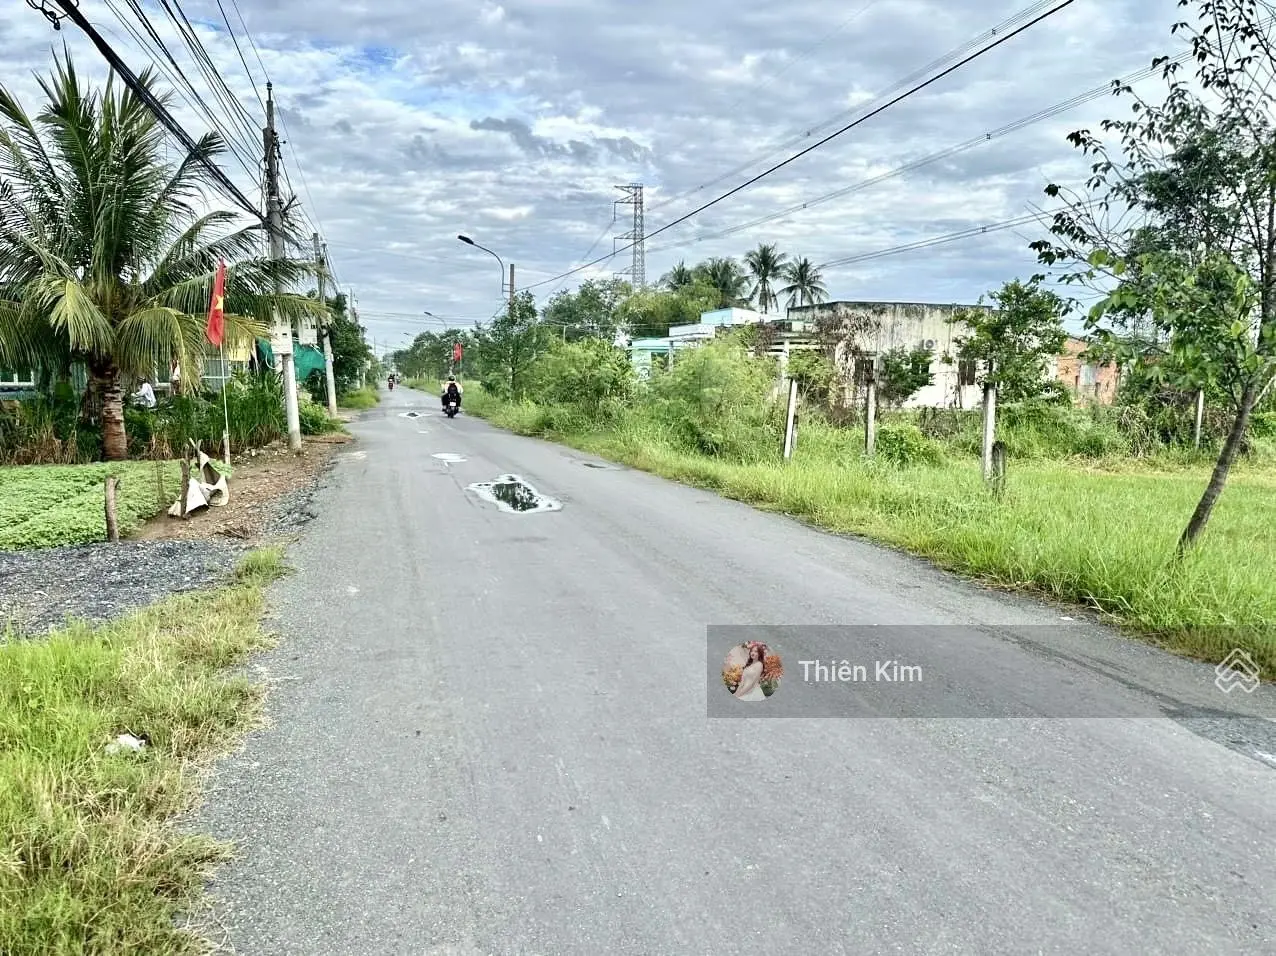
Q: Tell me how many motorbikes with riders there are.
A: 2